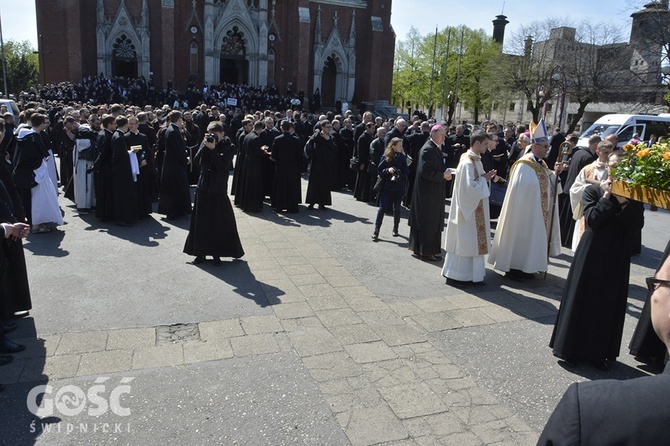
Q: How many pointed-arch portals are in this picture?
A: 3